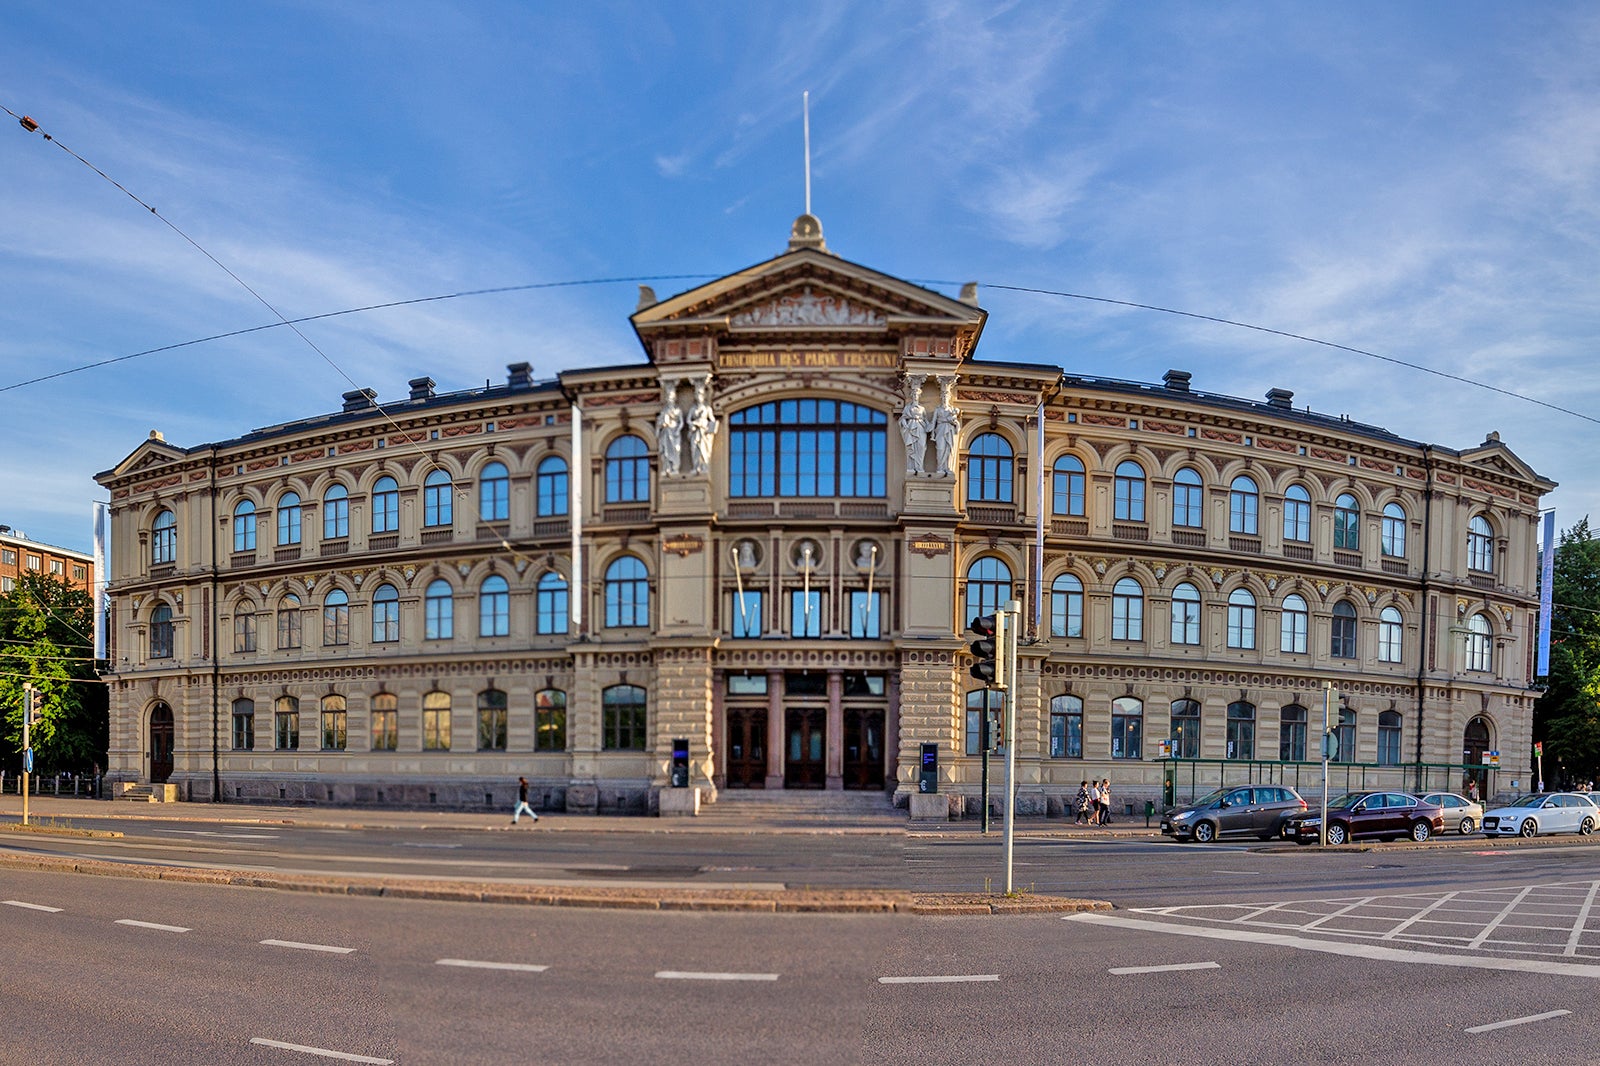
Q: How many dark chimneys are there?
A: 5